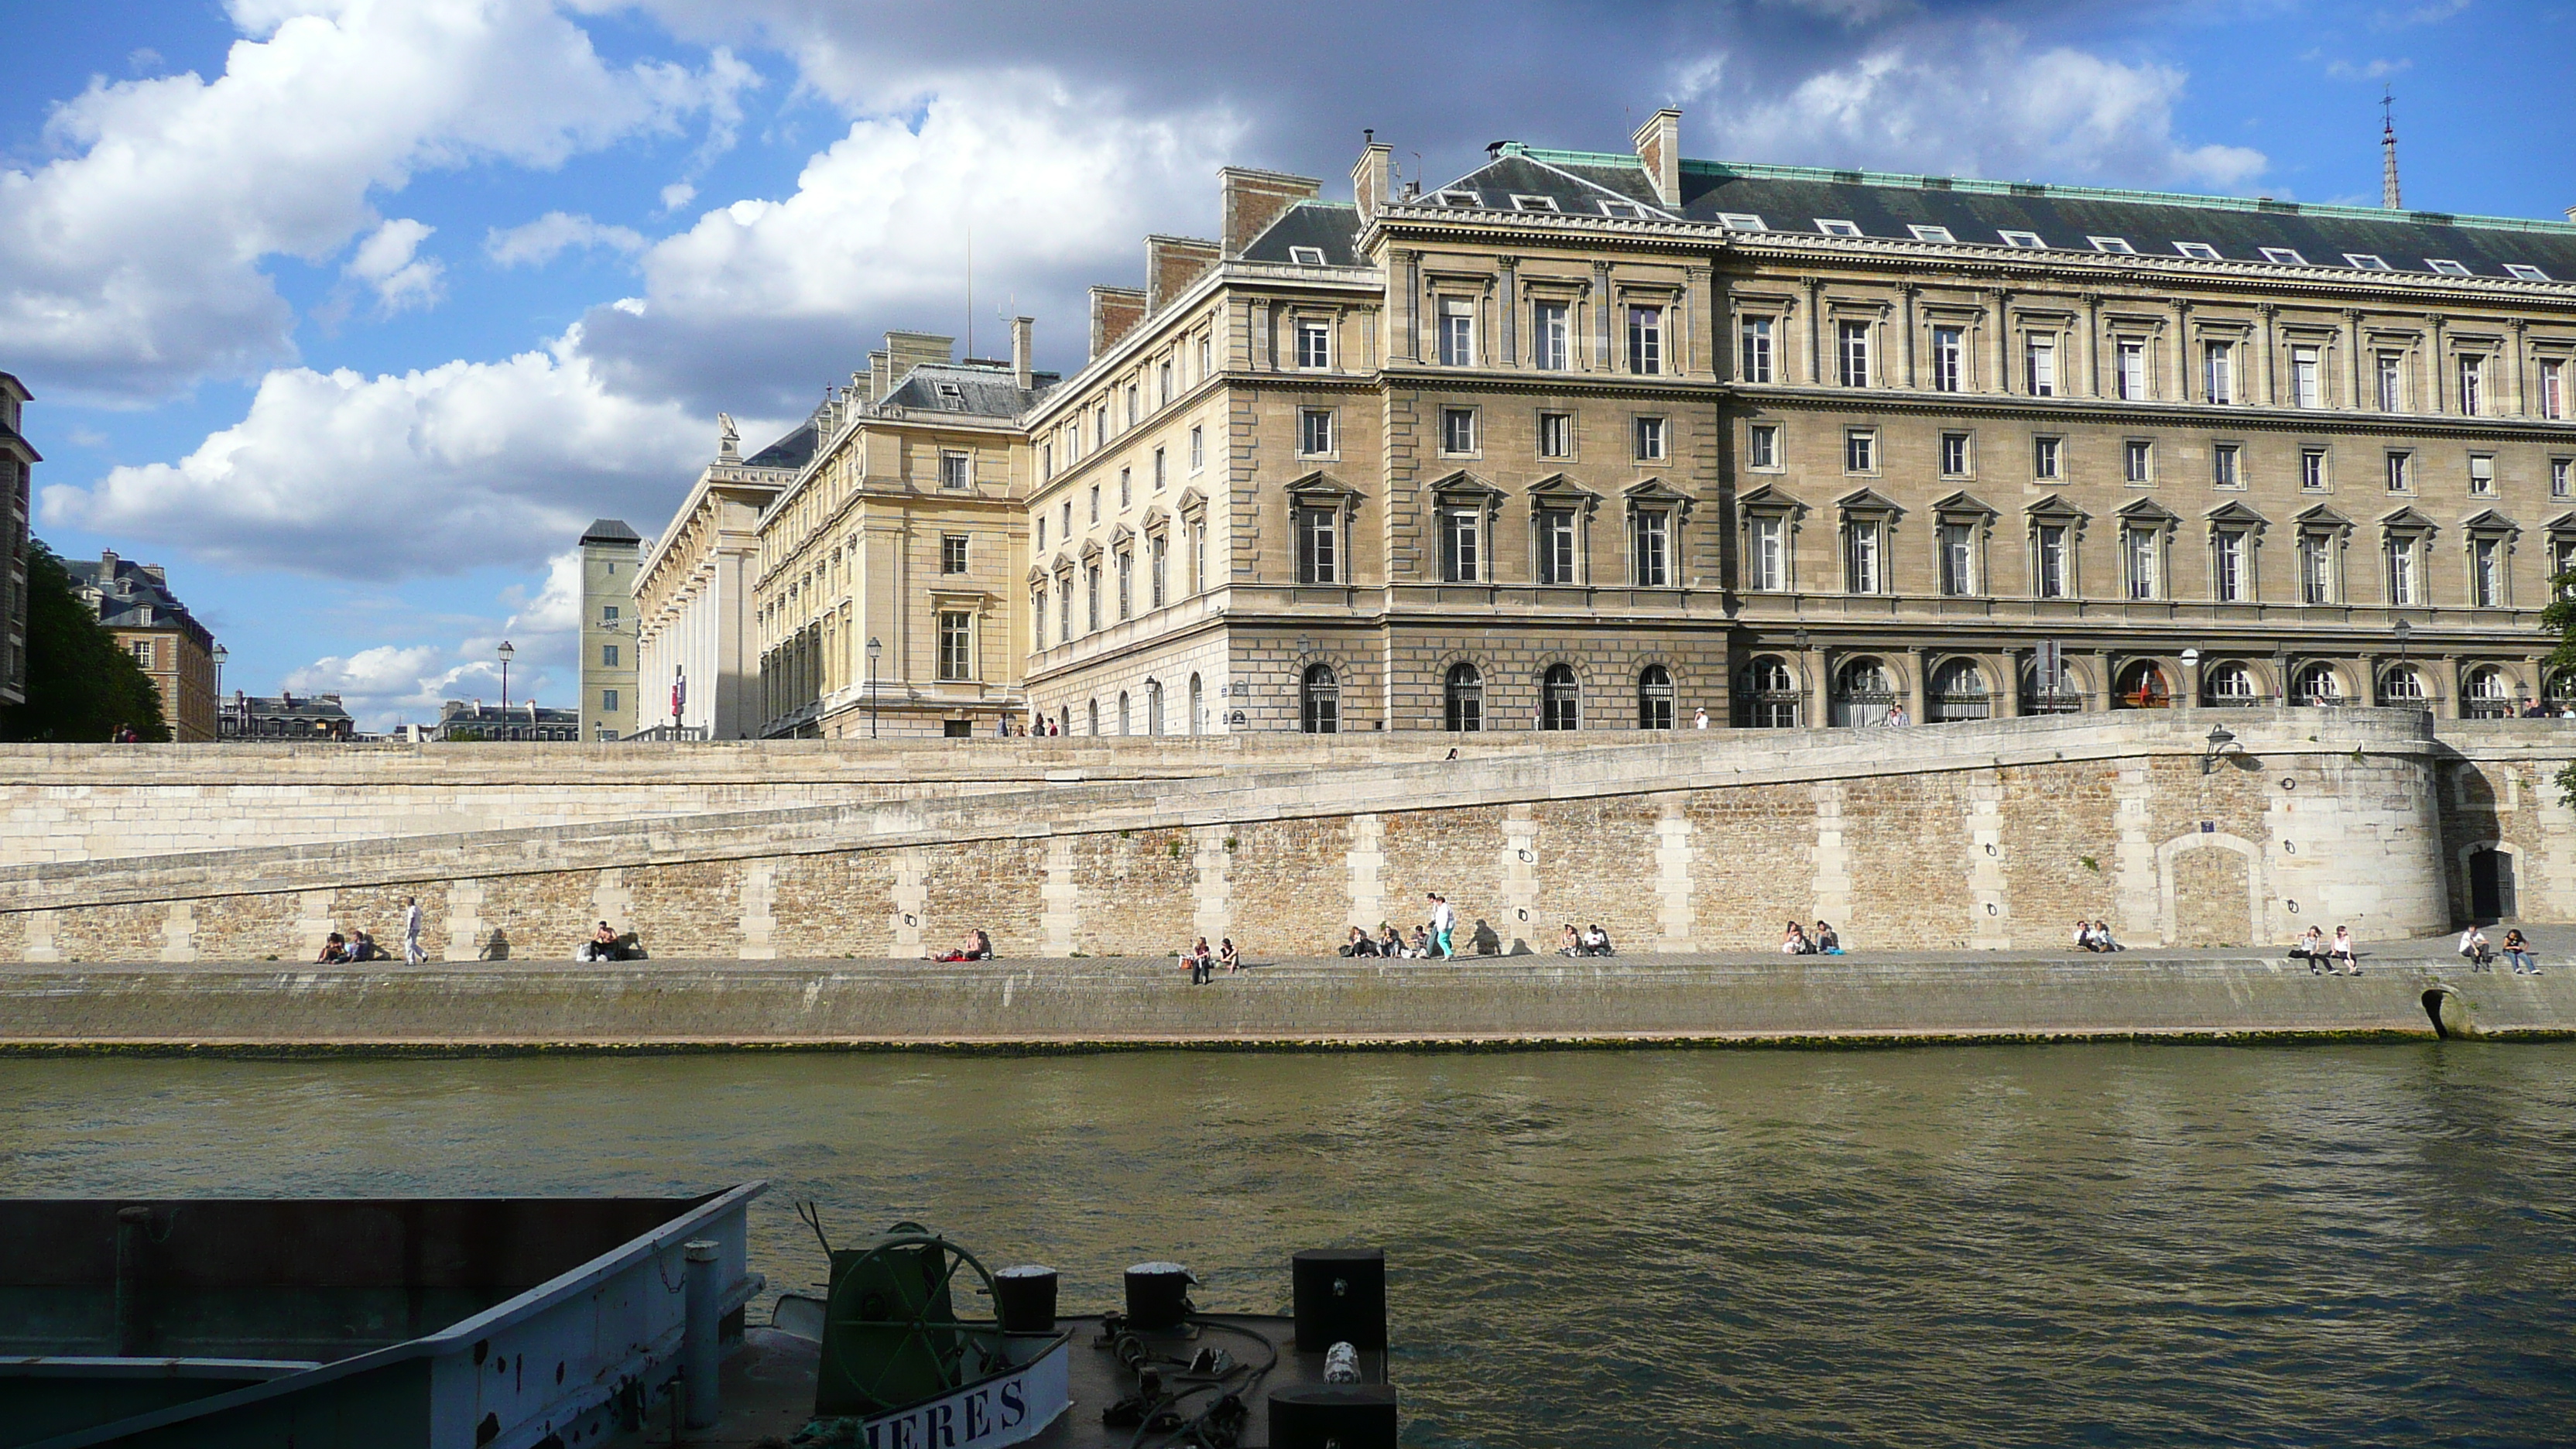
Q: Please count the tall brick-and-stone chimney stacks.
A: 5